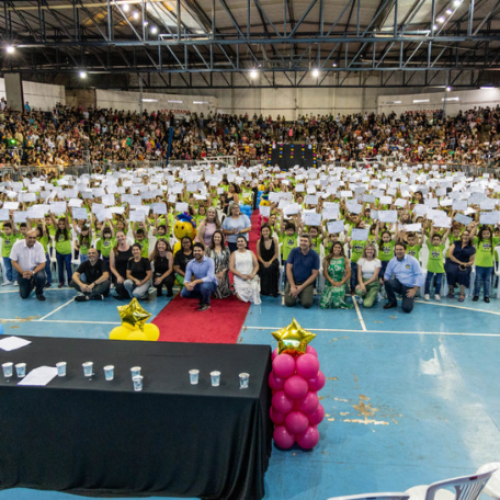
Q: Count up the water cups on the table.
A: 10